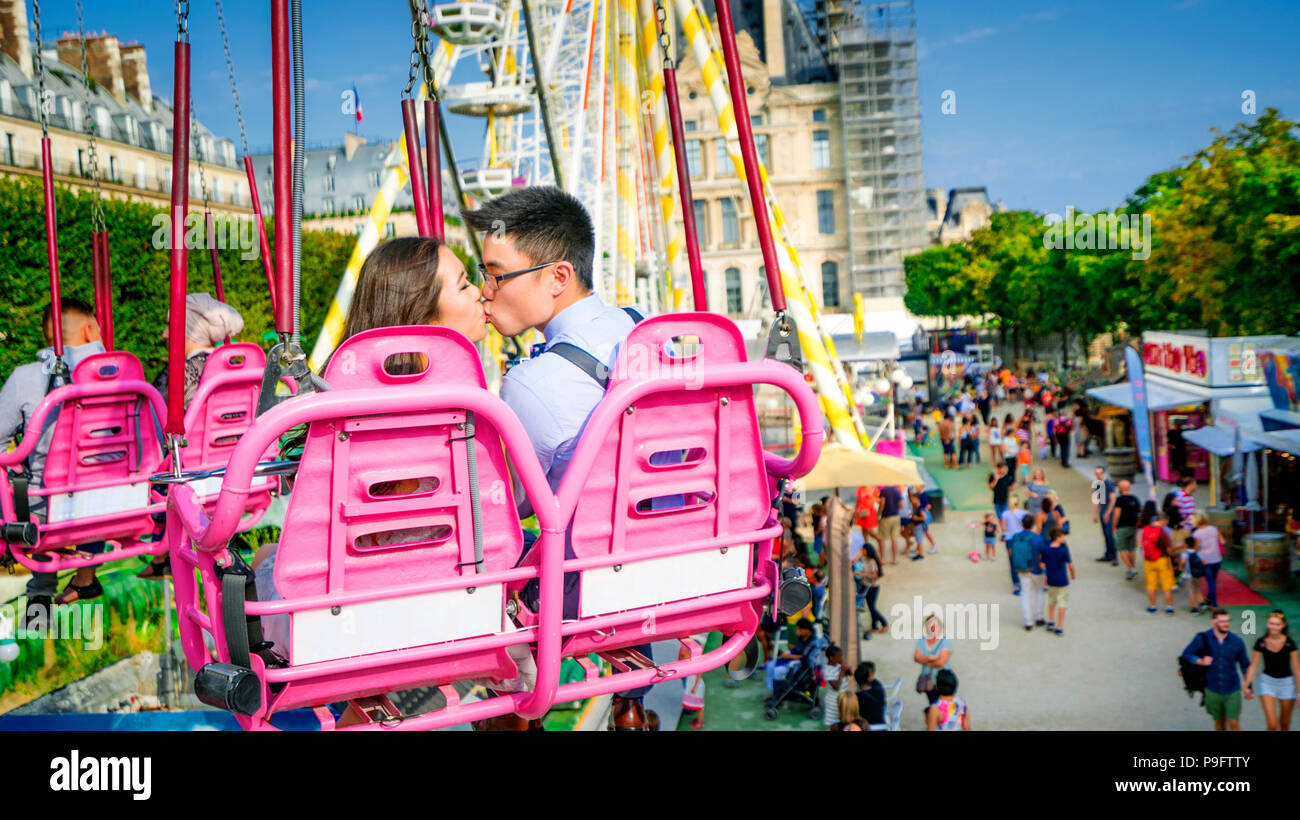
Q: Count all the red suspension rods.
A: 11